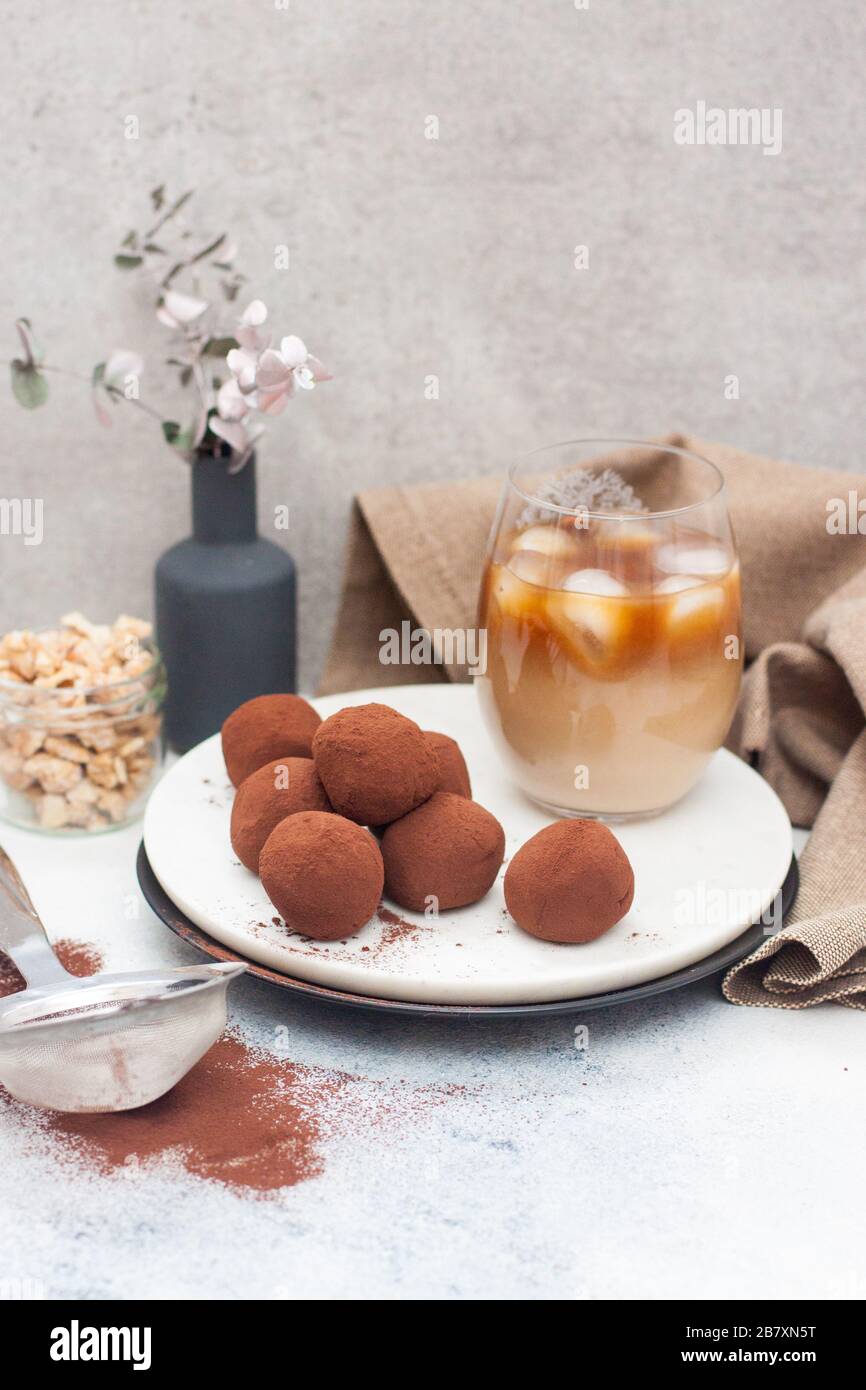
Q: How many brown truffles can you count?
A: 7